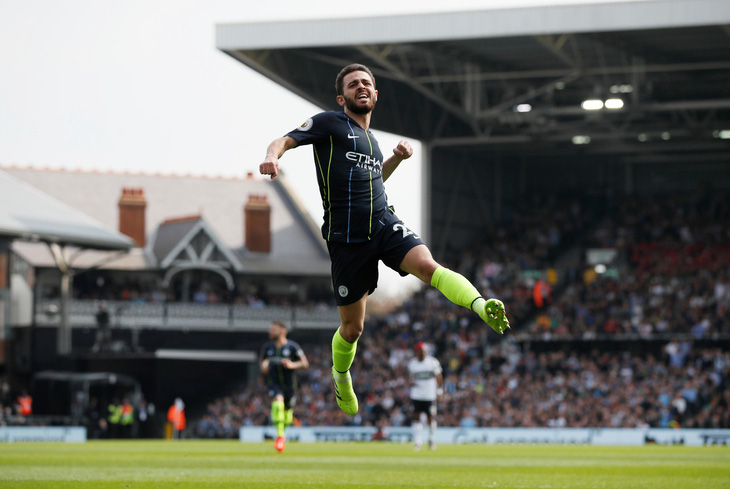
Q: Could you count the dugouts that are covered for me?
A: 1